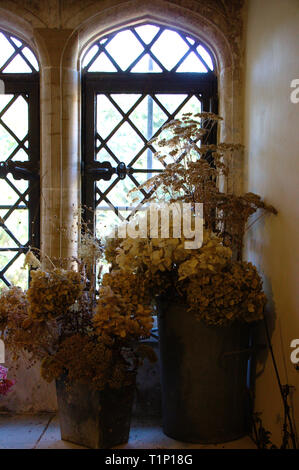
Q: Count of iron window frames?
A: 2